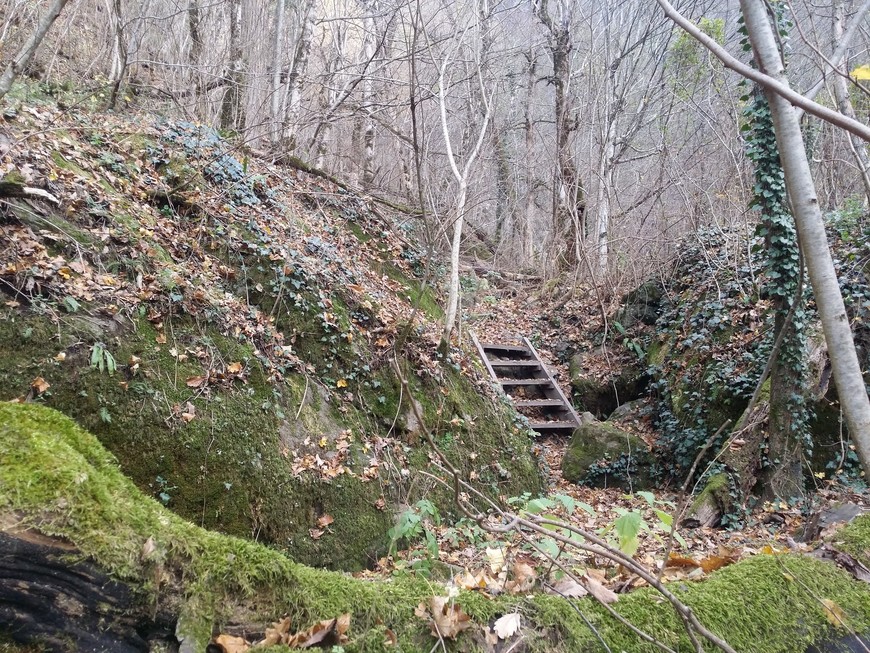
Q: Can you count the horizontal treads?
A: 5